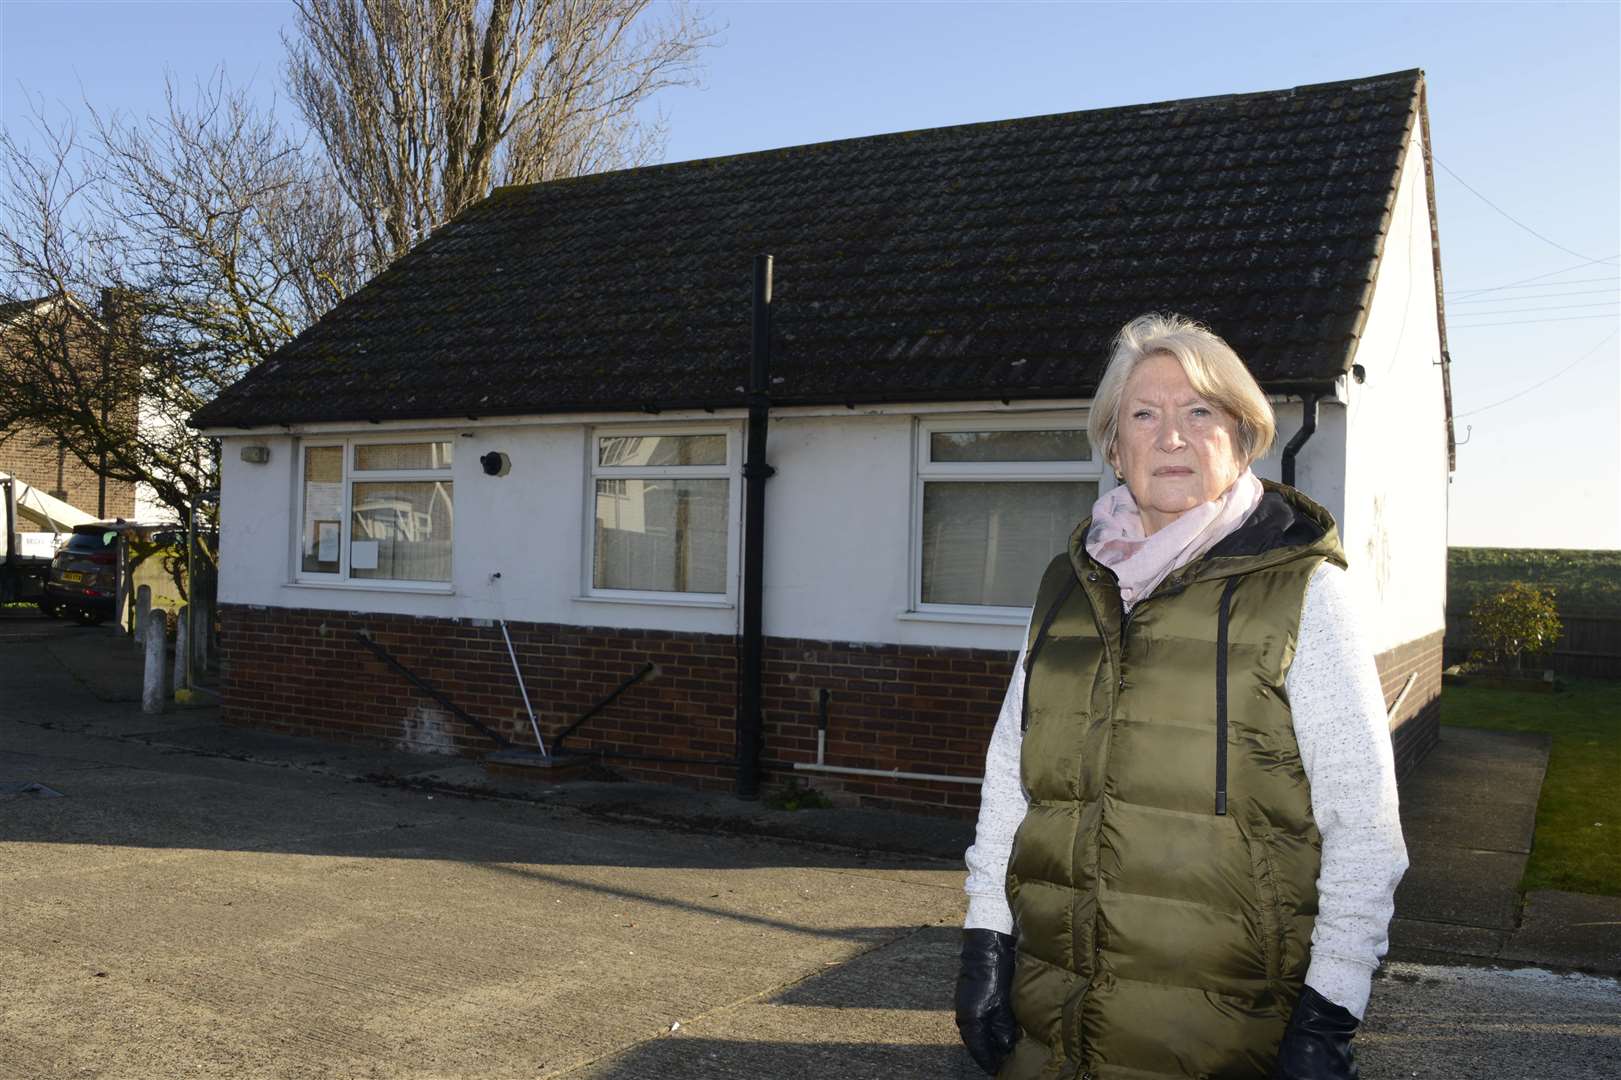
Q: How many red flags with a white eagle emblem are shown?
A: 0